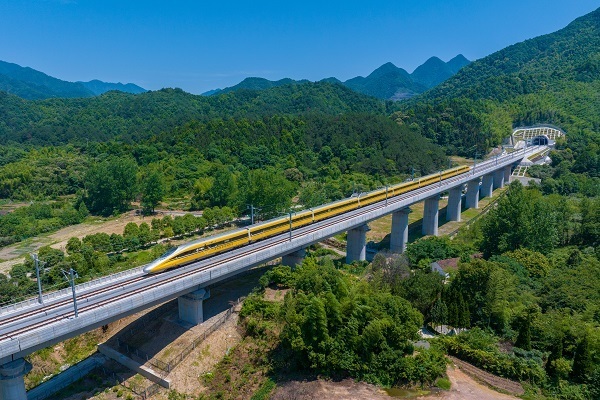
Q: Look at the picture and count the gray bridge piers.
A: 11